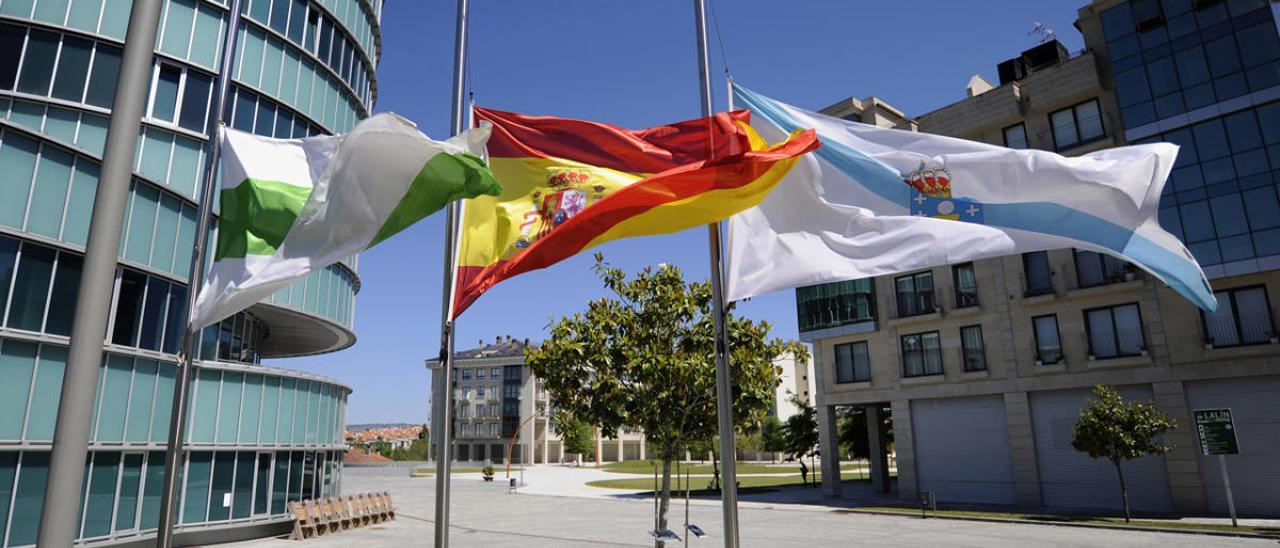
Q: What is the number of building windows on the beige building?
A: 12